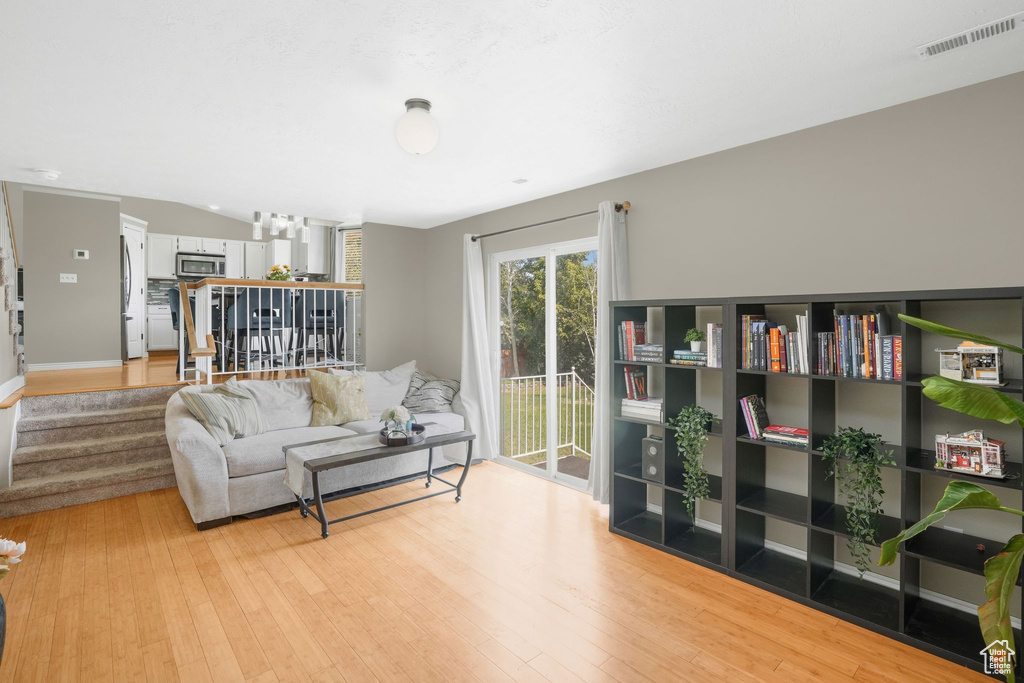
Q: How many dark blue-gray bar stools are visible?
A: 3